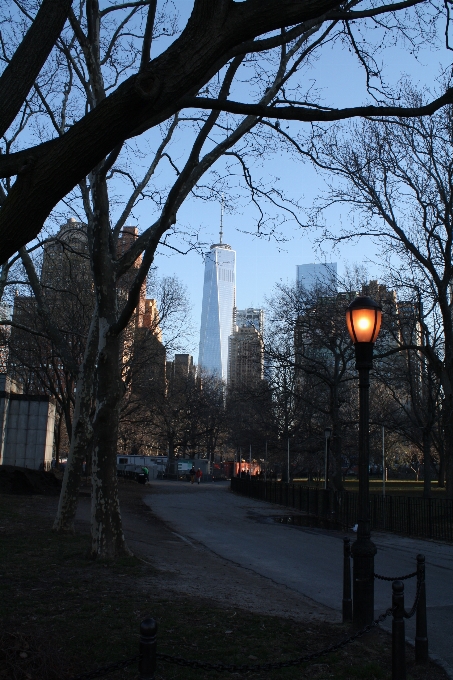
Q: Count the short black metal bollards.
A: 4